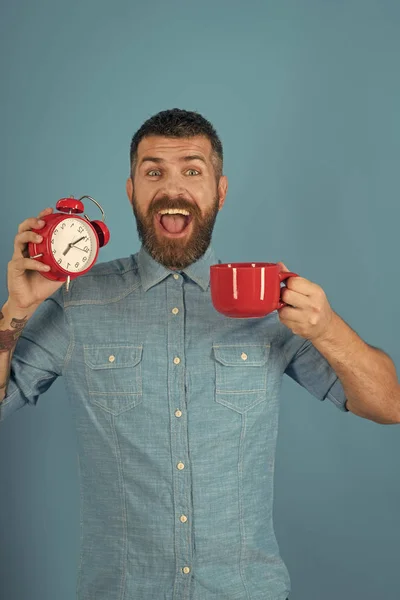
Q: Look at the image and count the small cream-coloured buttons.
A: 9